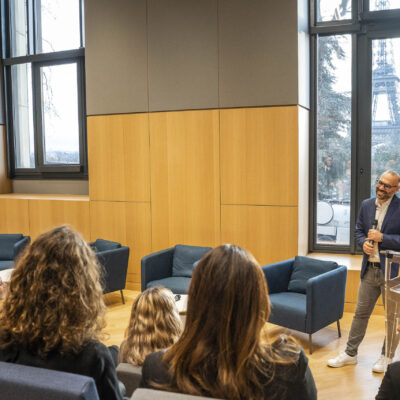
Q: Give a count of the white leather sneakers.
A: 2